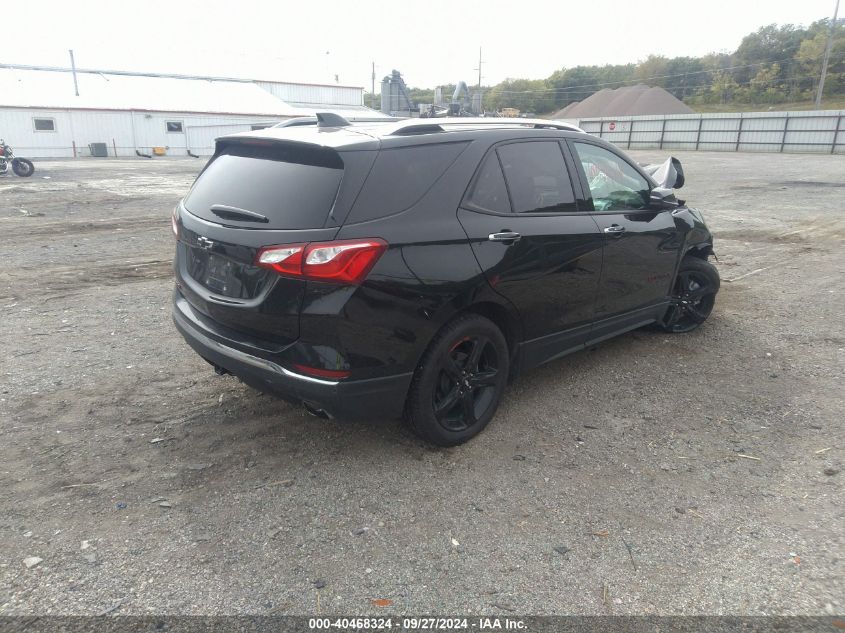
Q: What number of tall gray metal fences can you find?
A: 1